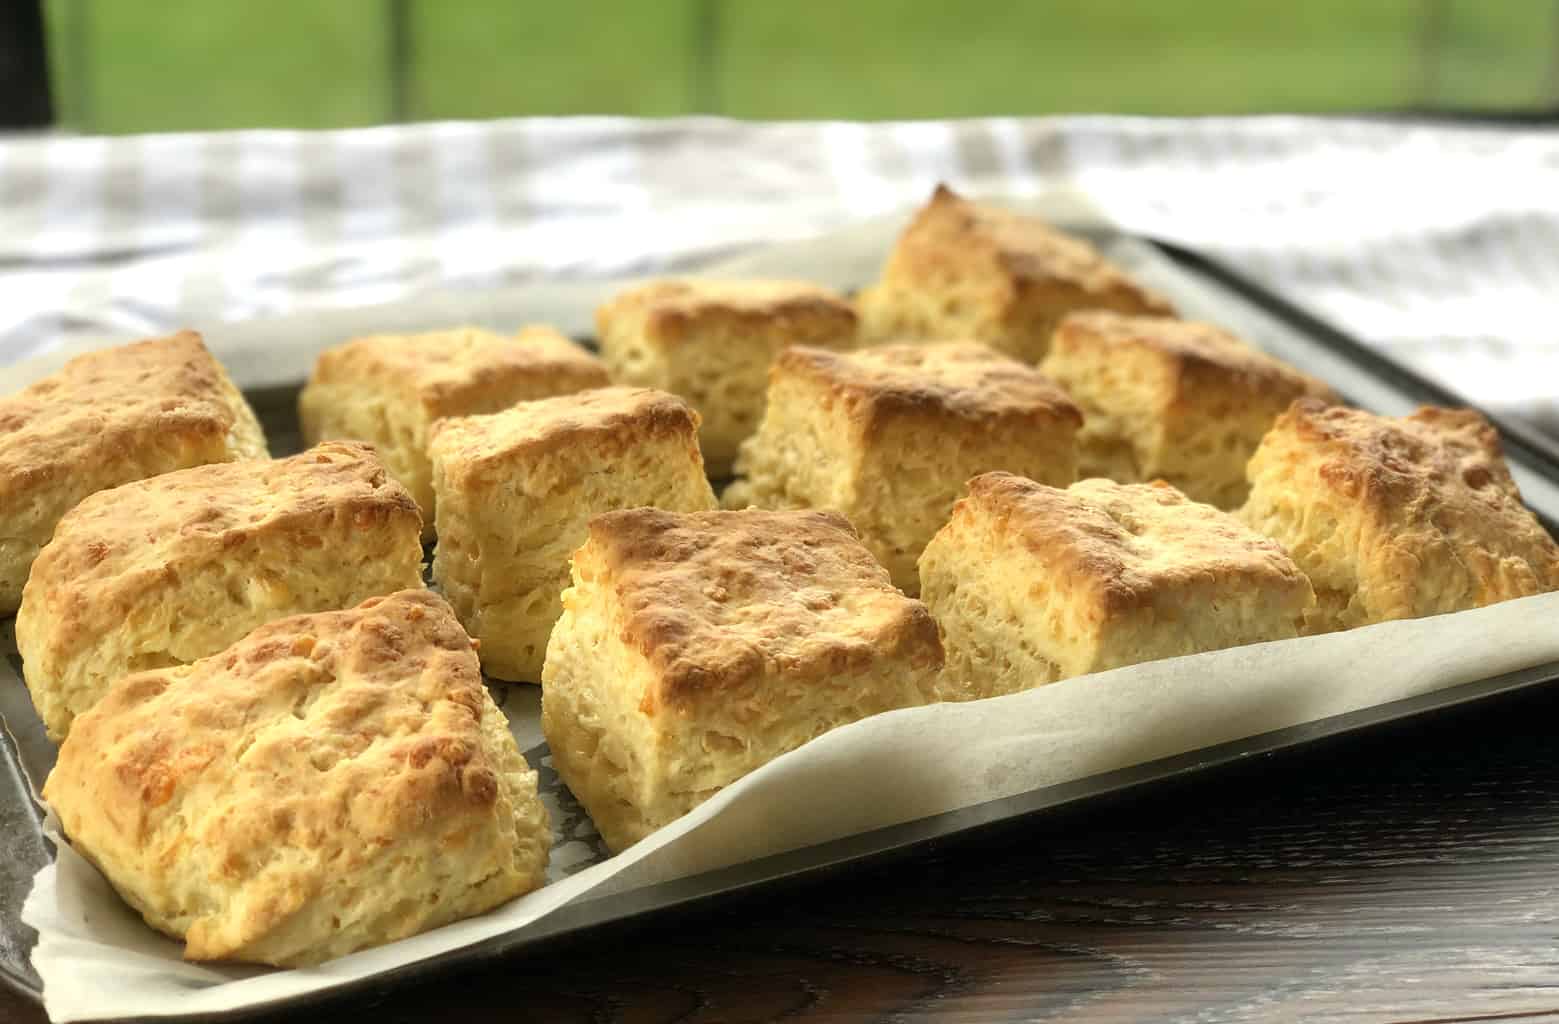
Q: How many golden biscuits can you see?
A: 12